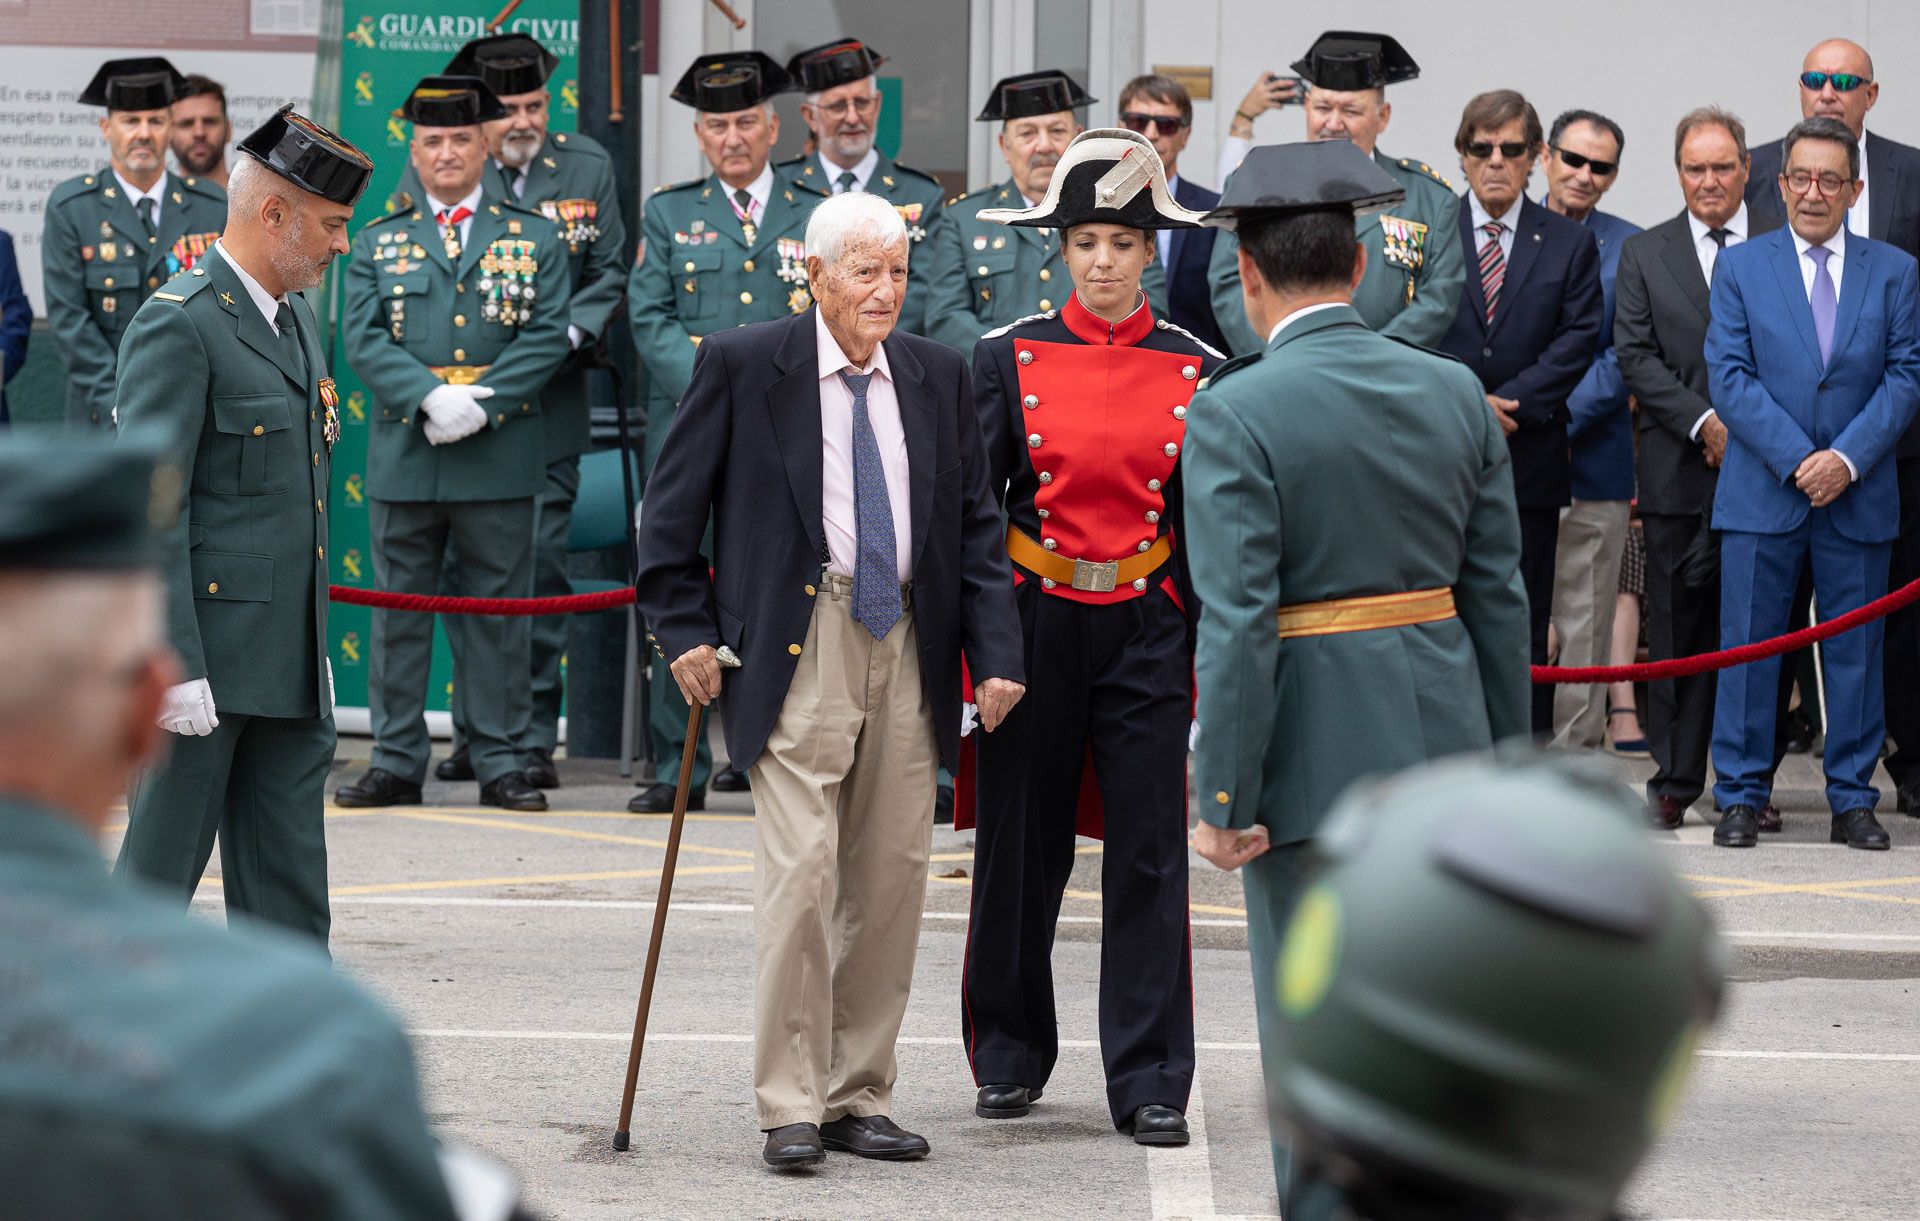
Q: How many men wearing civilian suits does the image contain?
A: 7